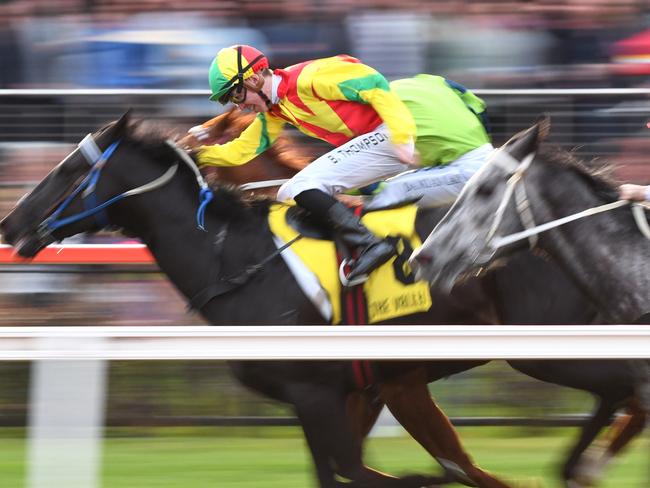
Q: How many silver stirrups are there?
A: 1